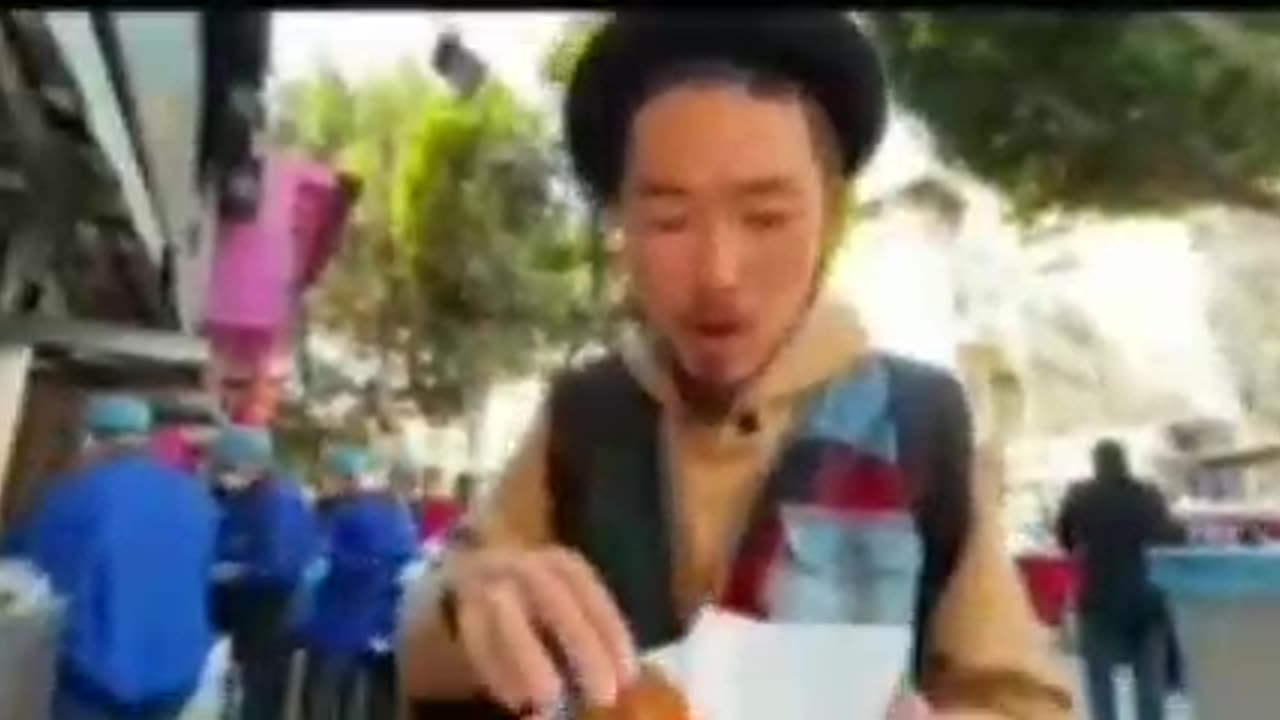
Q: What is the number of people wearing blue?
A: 3